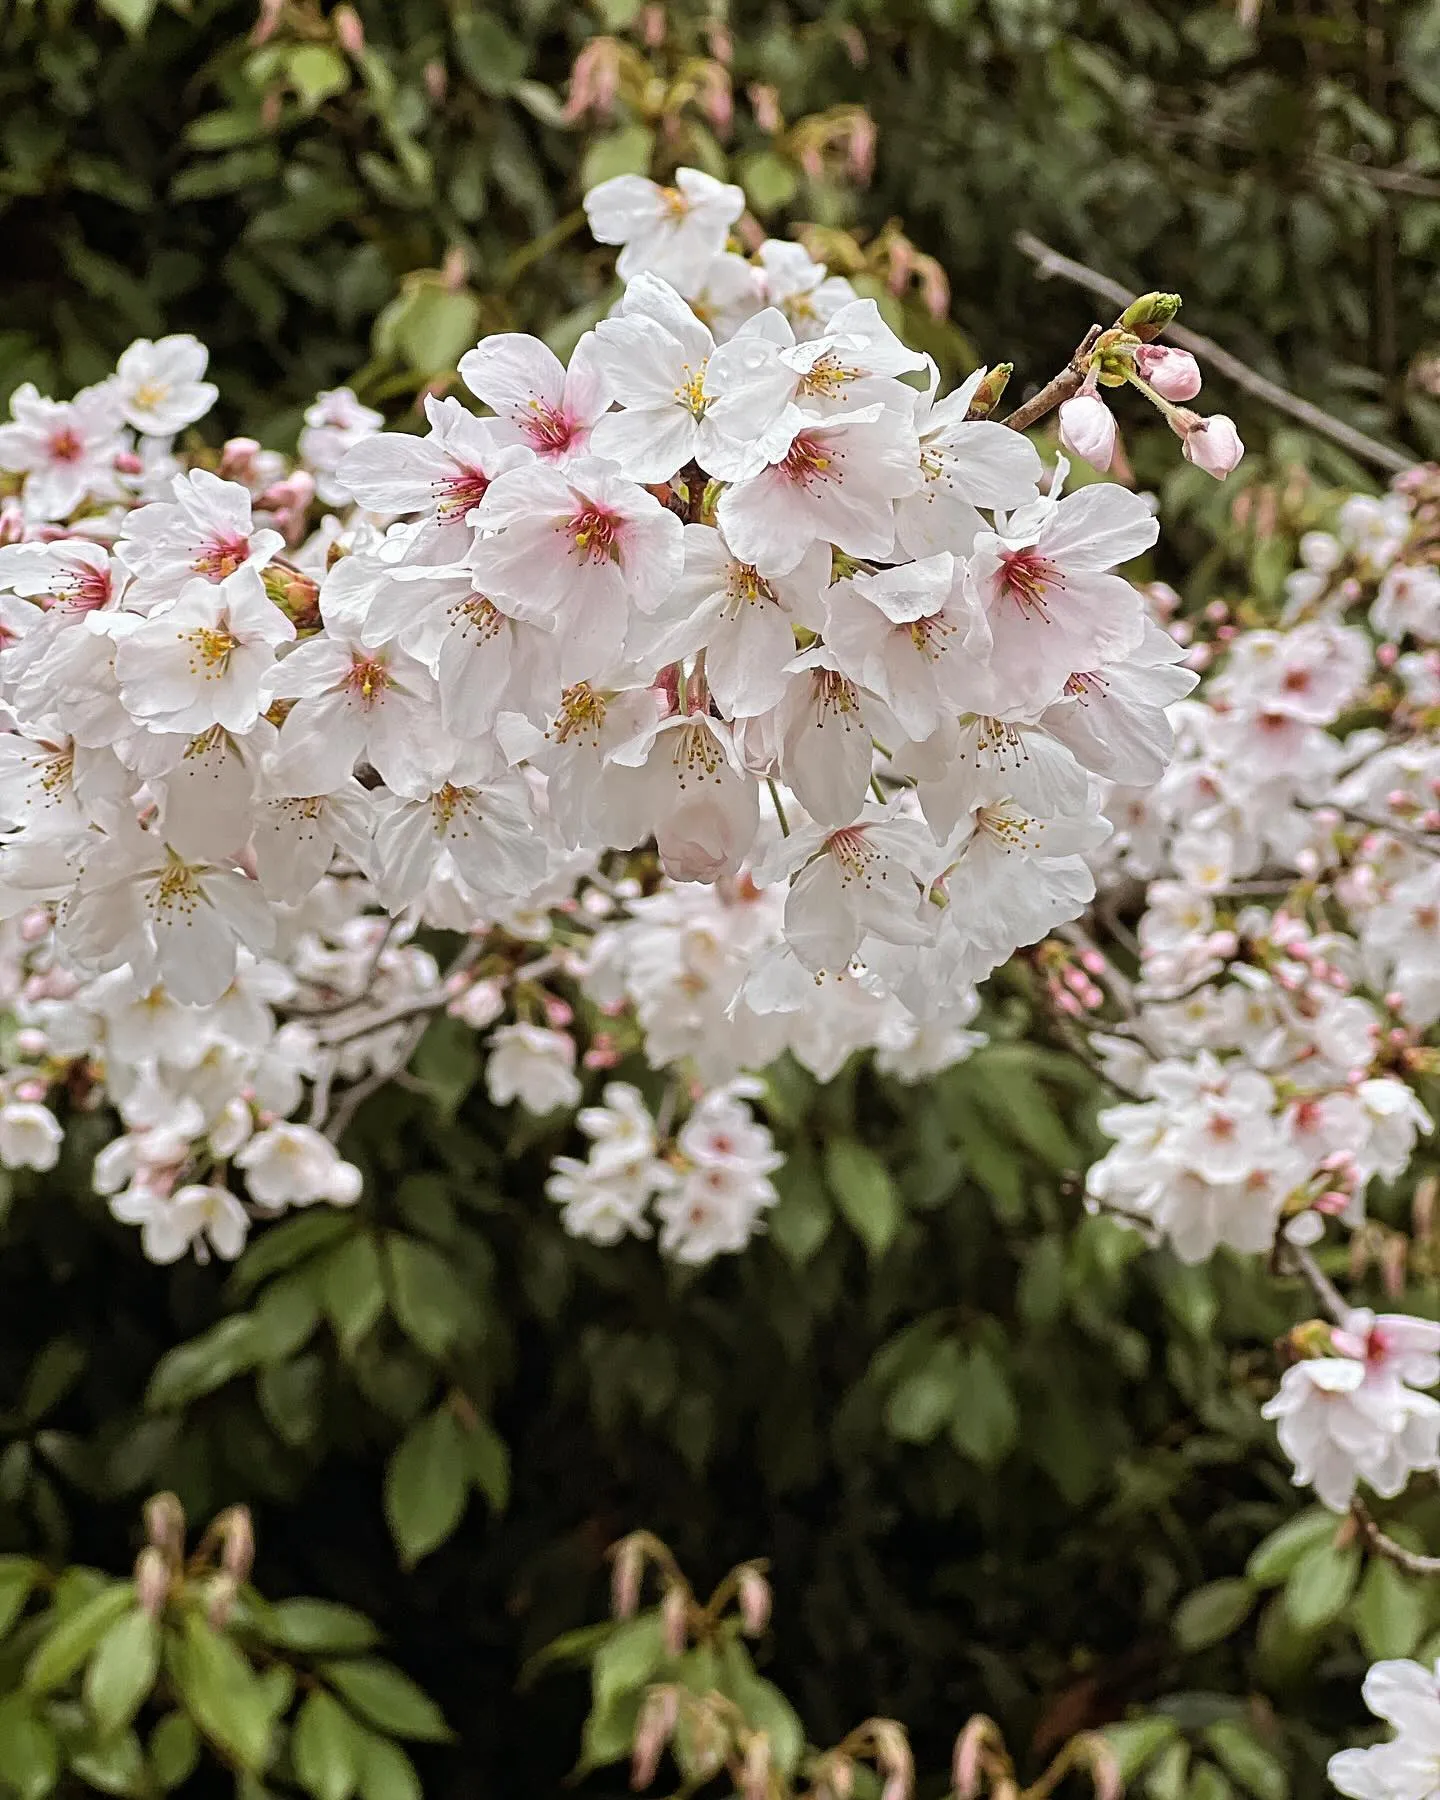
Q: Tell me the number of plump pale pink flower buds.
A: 3